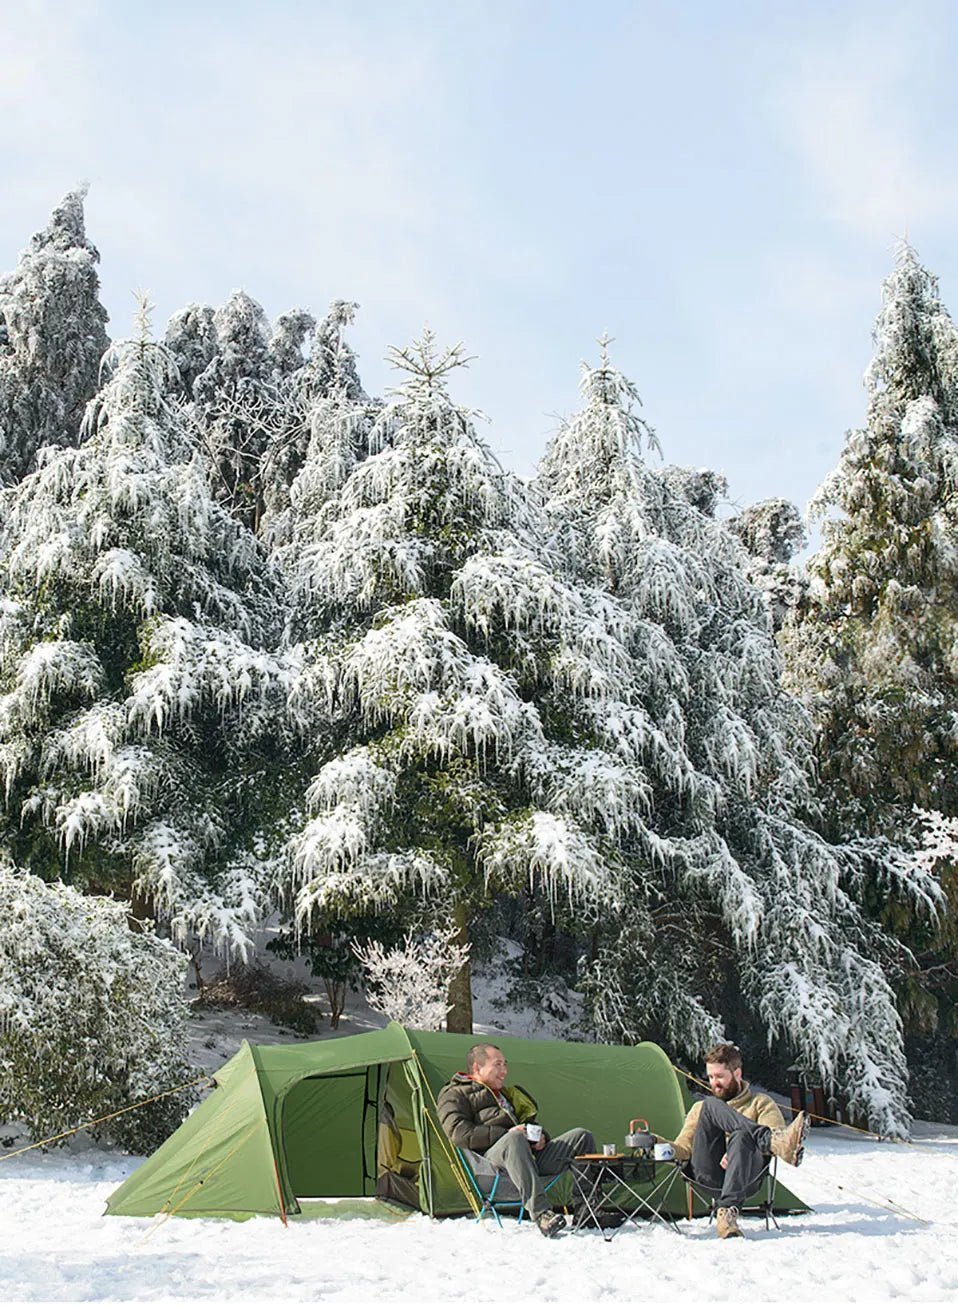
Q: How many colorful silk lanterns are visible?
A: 0